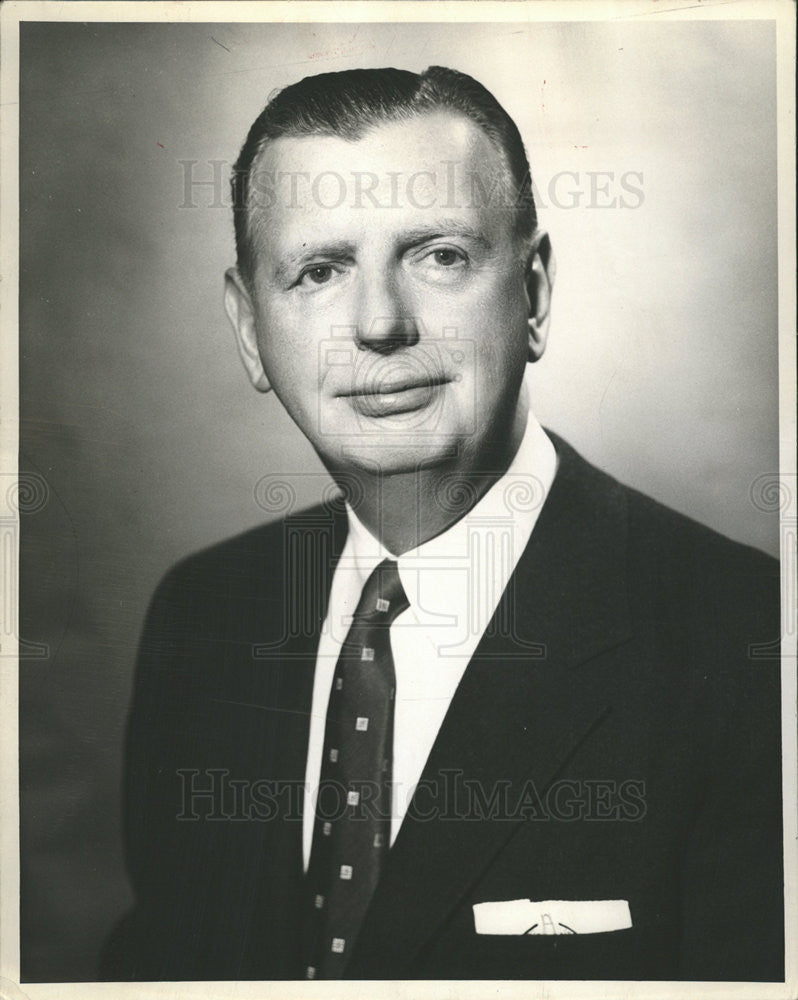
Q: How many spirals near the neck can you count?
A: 4